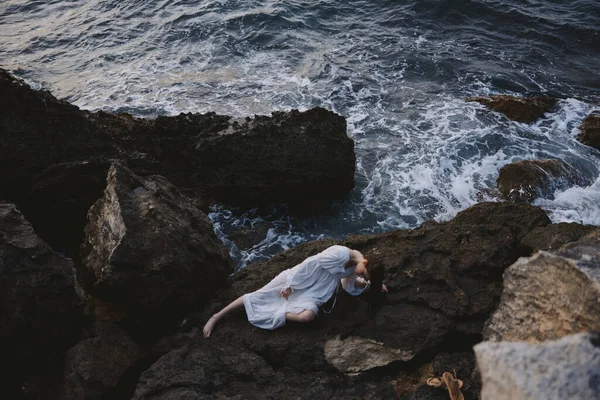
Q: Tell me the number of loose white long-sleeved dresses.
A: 1